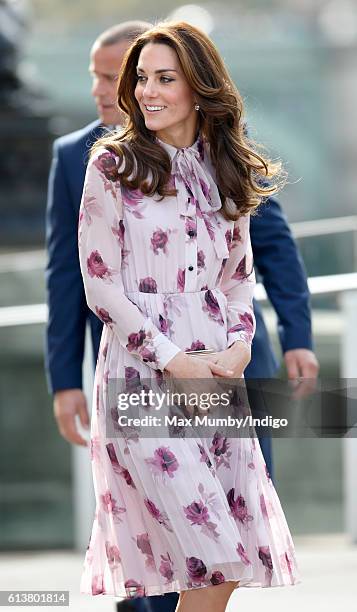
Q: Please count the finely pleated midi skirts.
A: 1